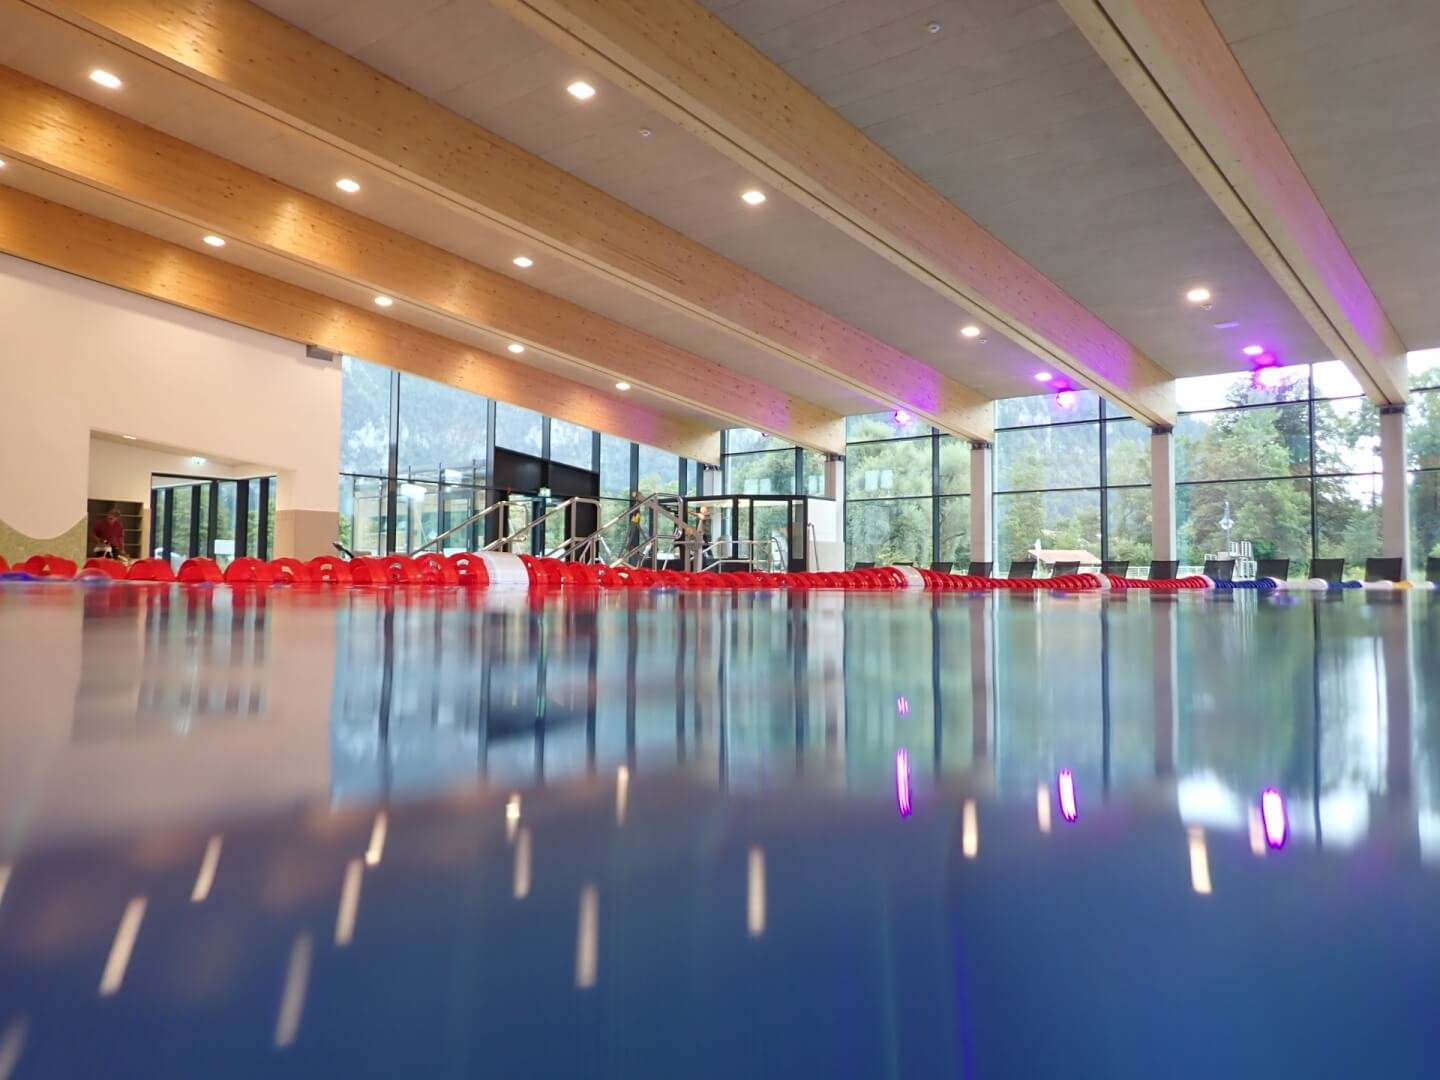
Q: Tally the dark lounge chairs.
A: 13